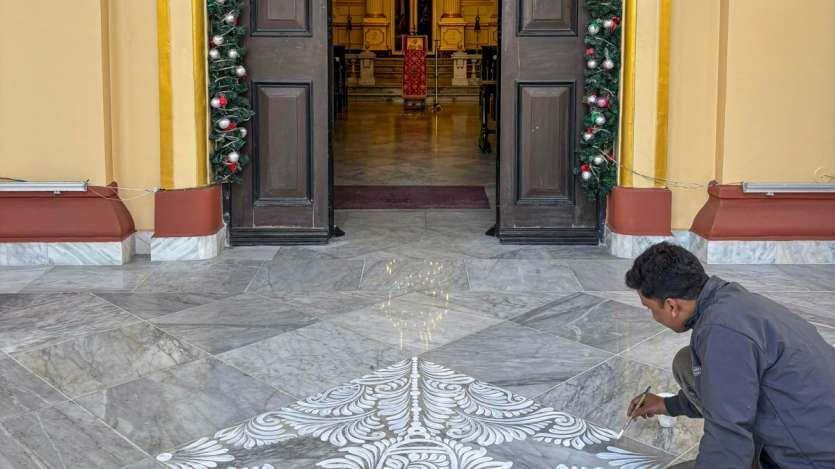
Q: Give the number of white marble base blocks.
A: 4